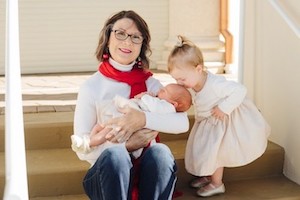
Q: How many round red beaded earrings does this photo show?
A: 2